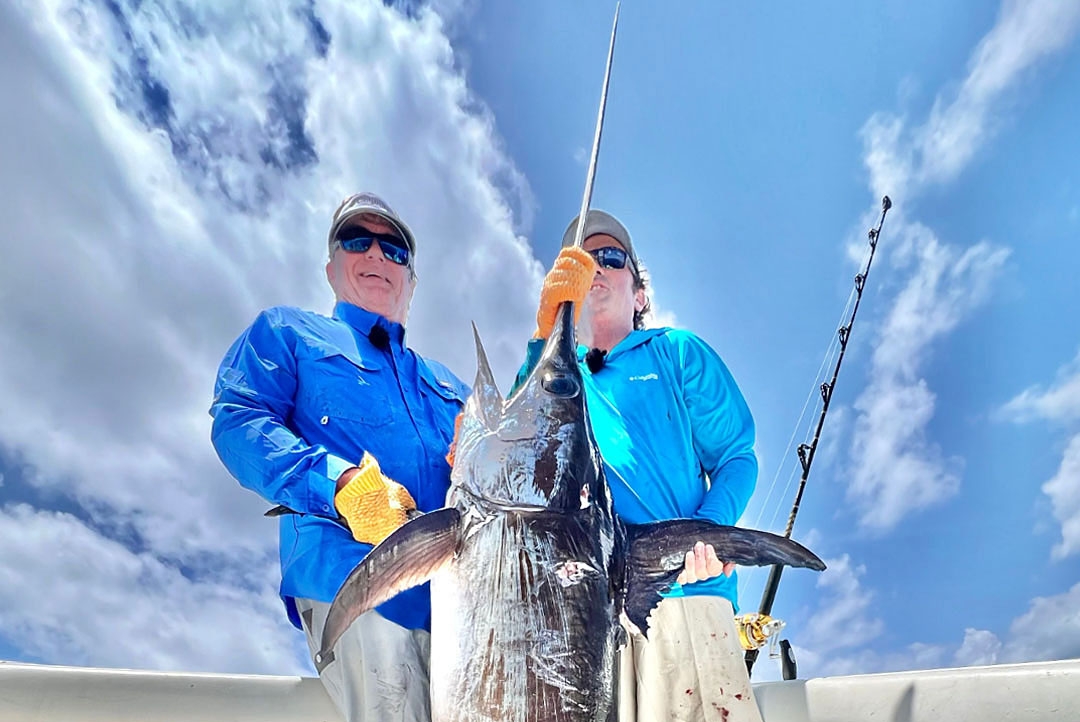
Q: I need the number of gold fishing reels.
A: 1